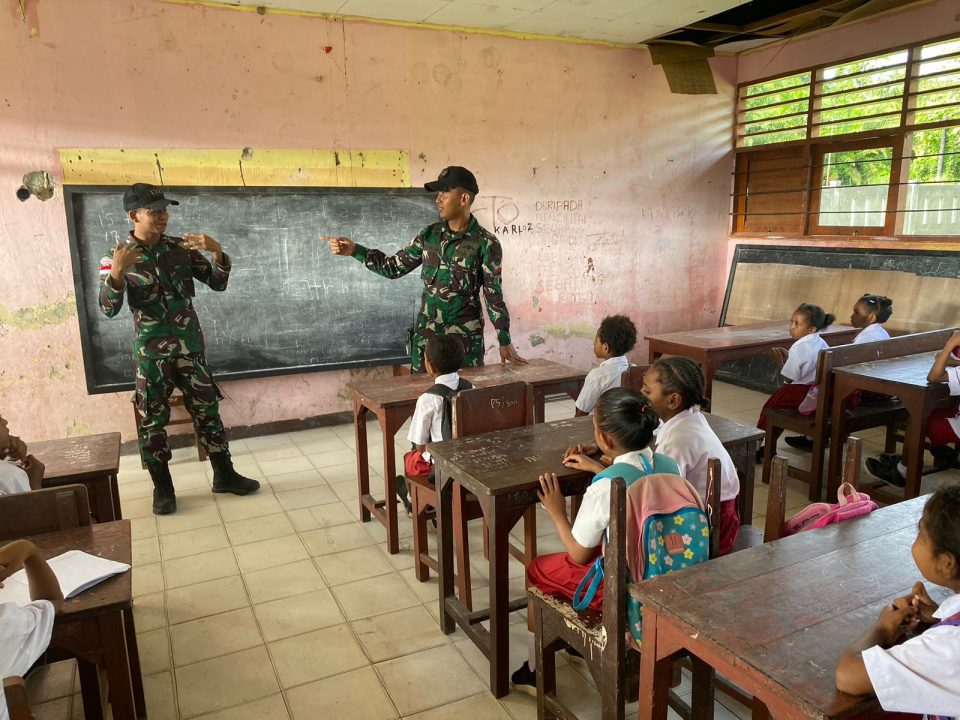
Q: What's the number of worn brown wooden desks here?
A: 7